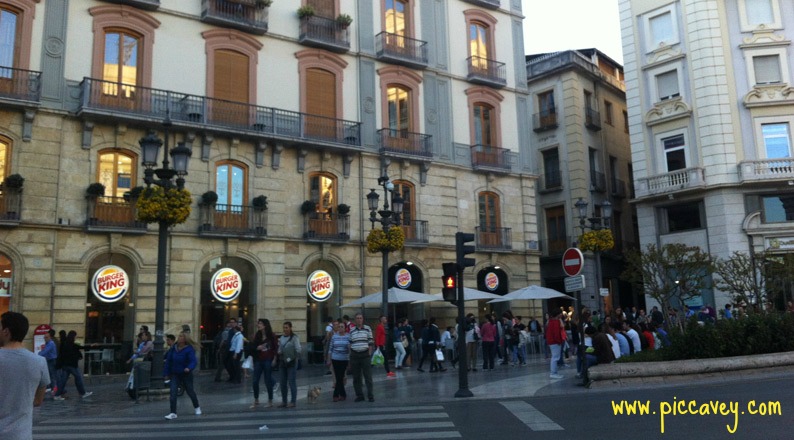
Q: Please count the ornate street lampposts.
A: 3